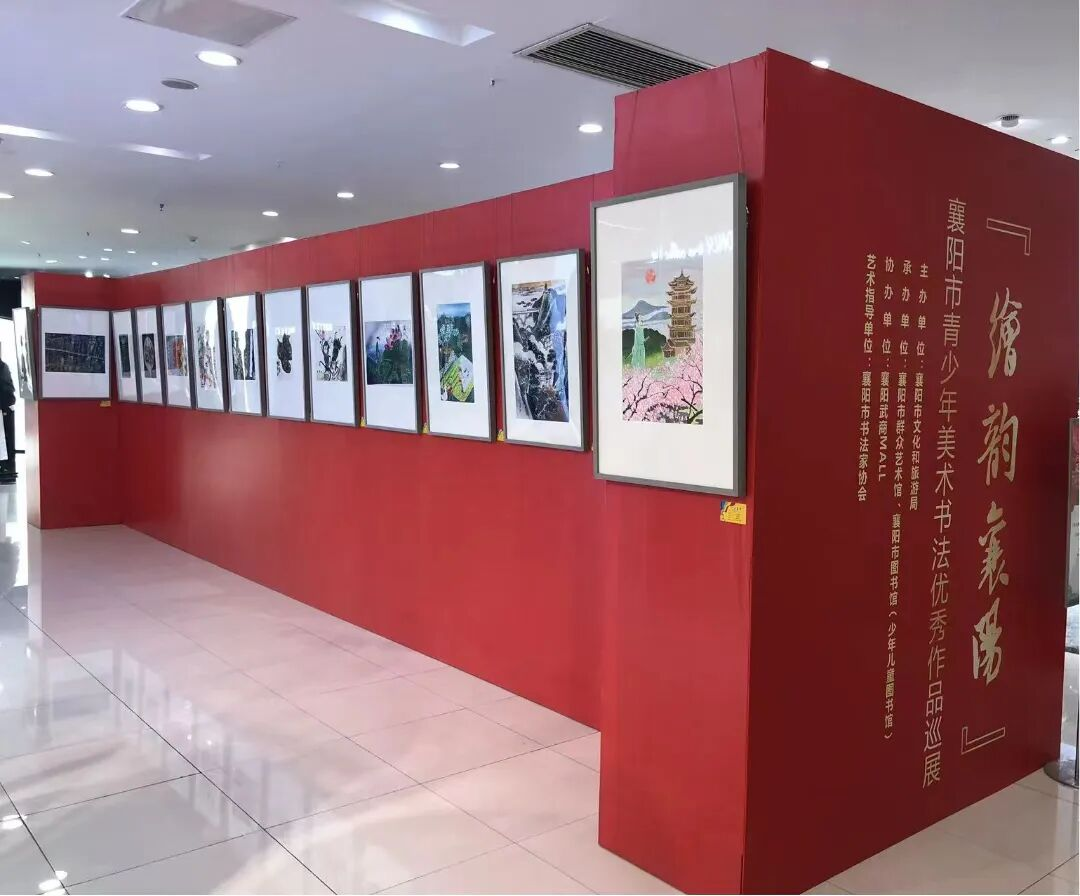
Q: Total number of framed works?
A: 13